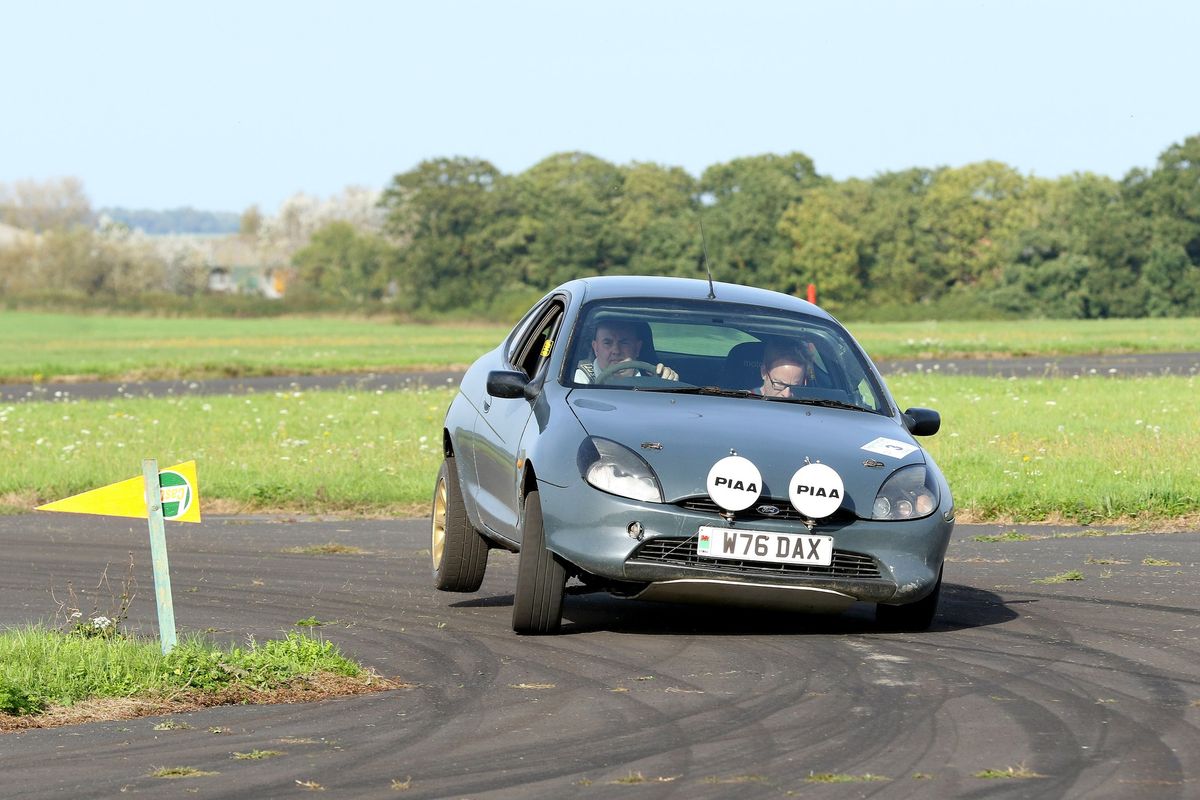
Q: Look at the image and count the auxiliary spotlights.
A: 2